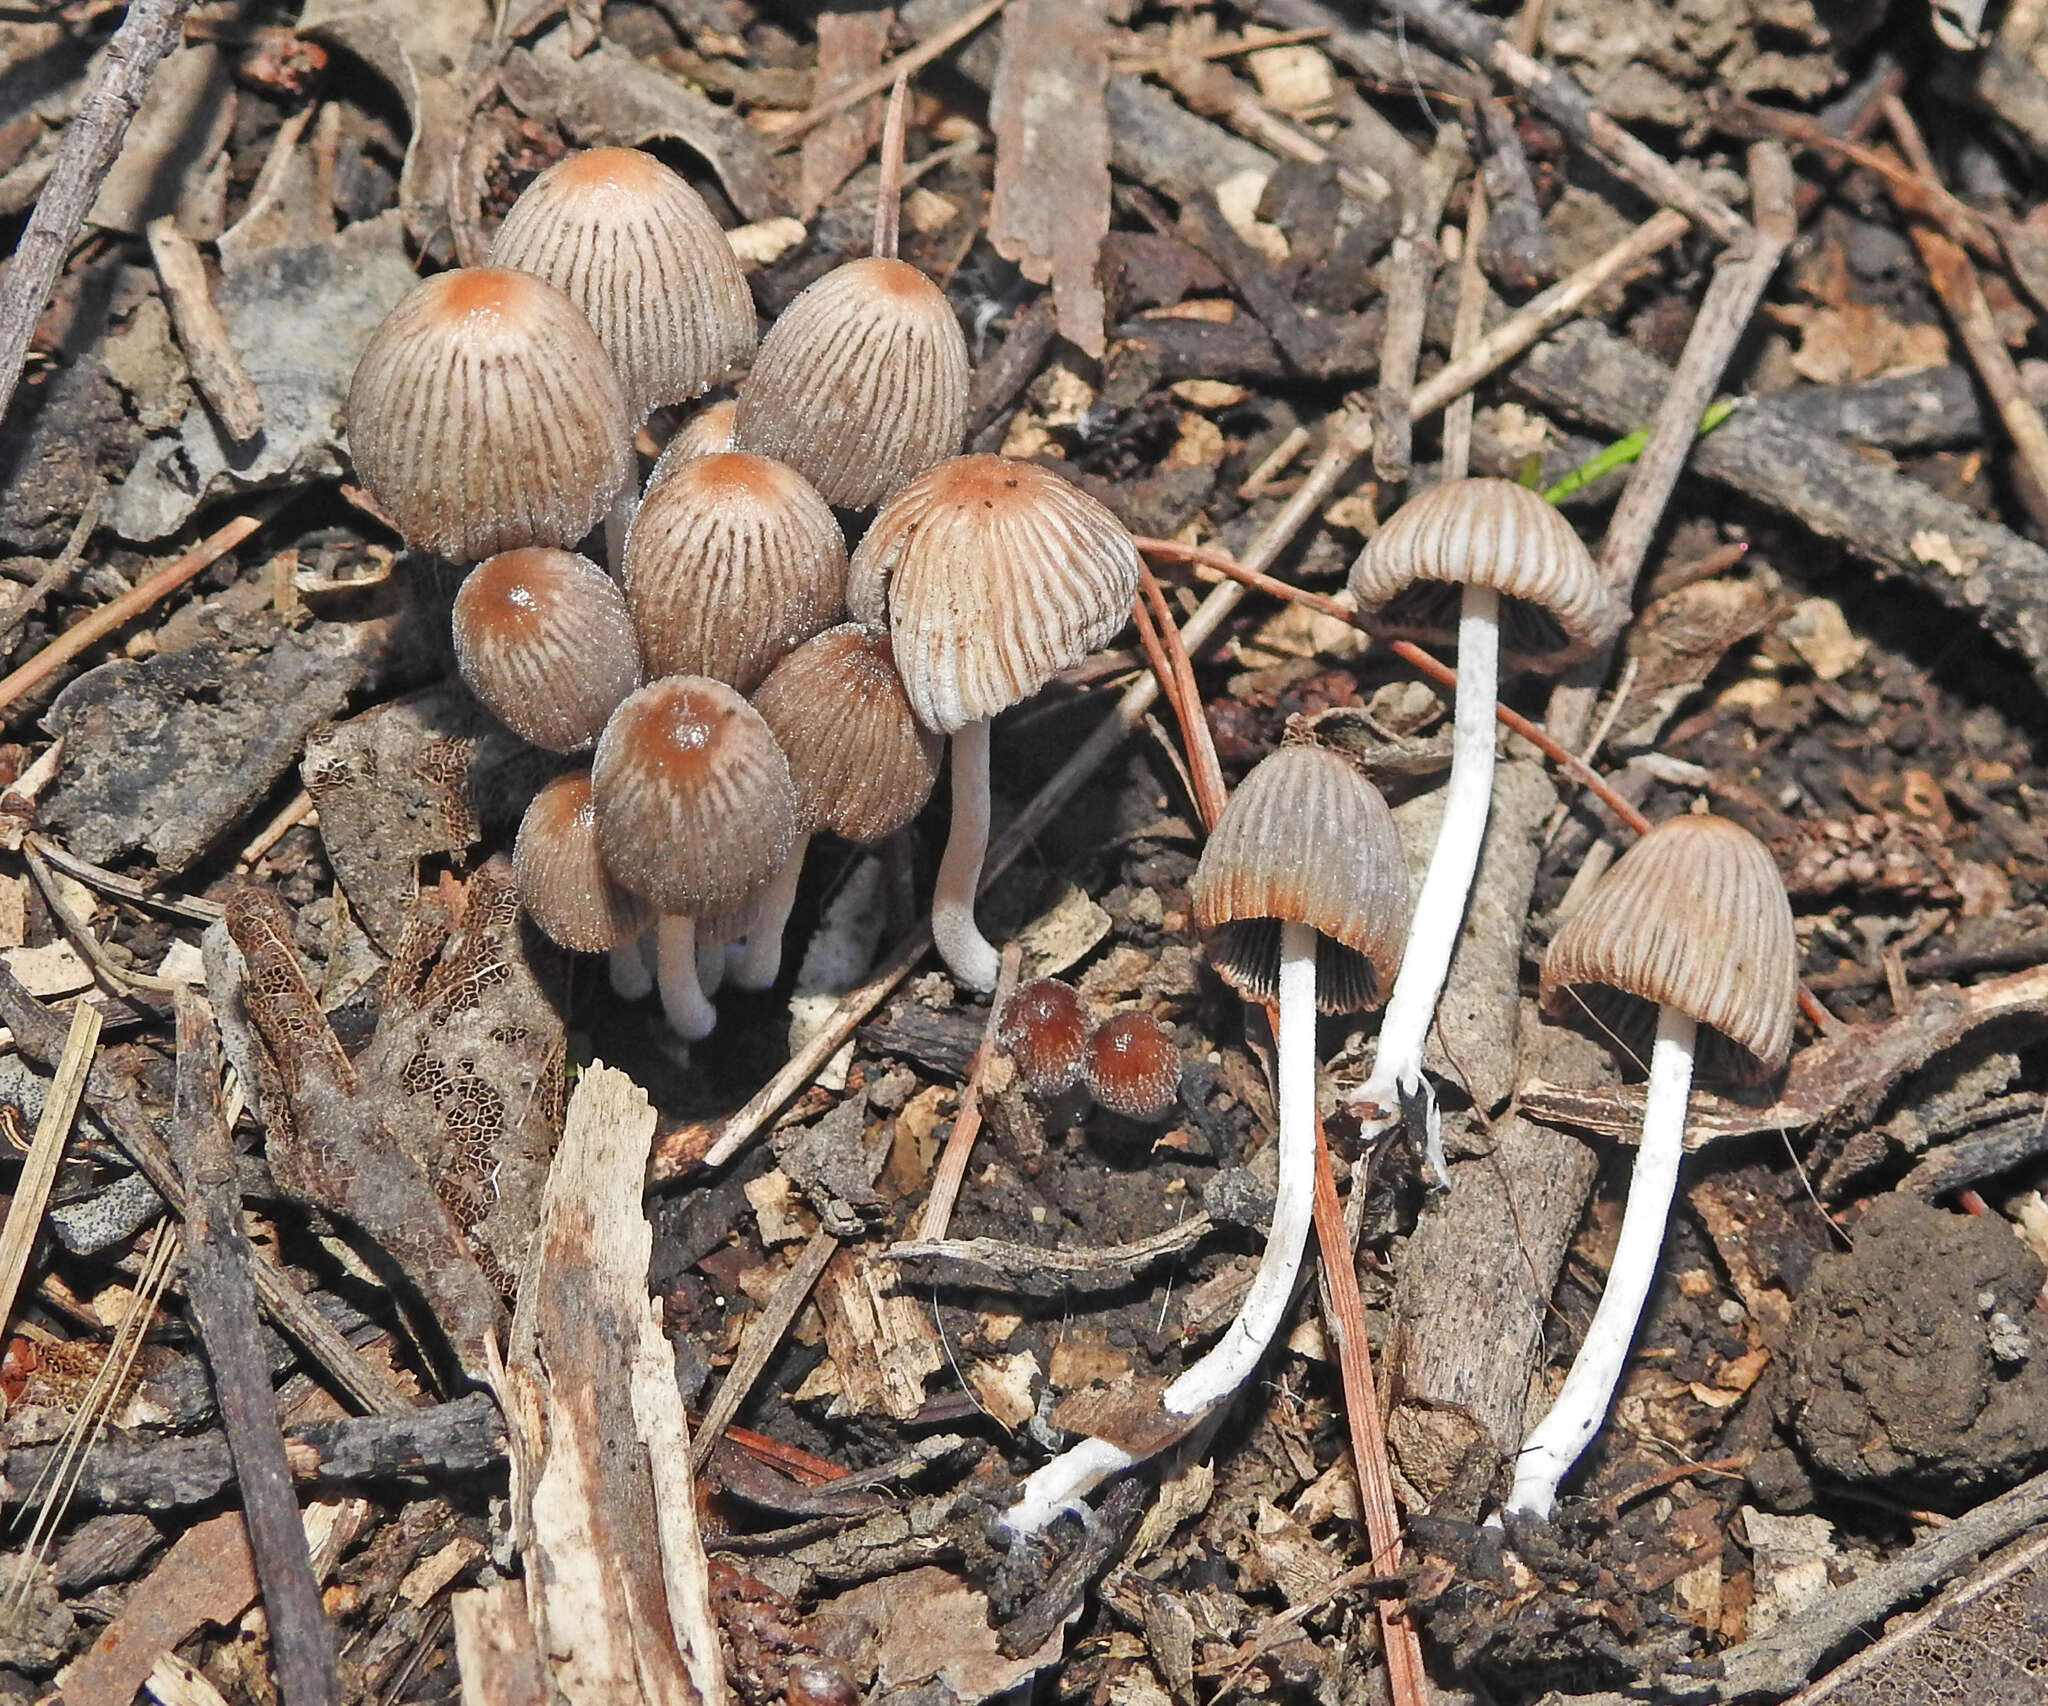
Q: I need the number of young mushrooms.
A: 2